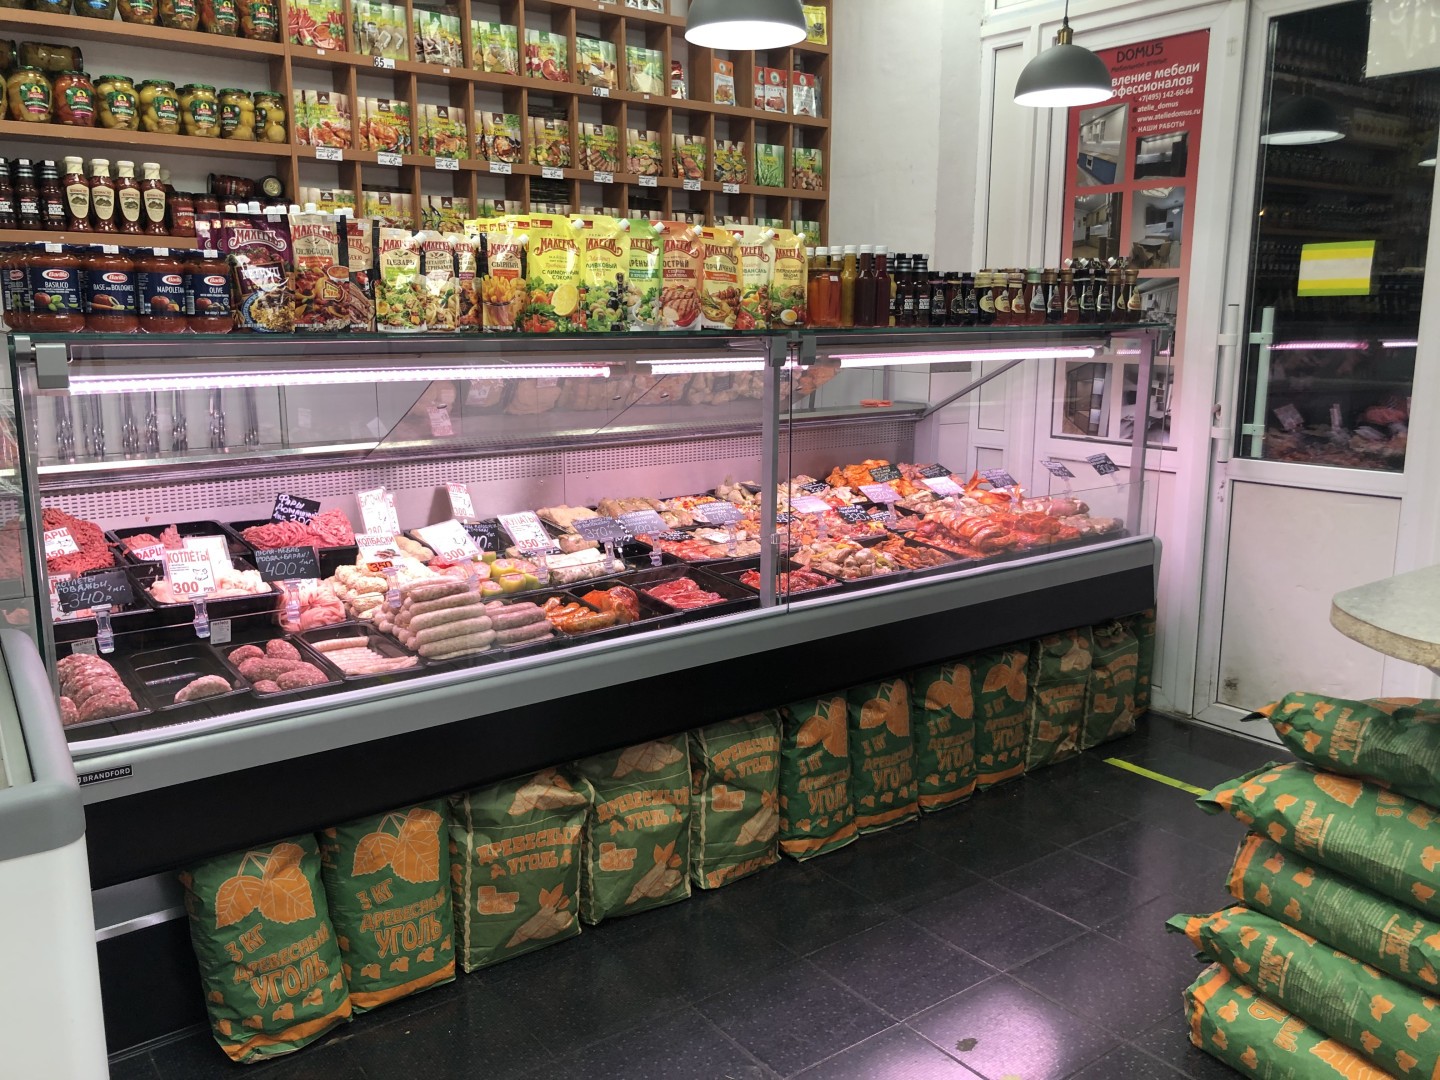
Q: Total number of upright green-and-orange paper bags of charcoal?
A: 12